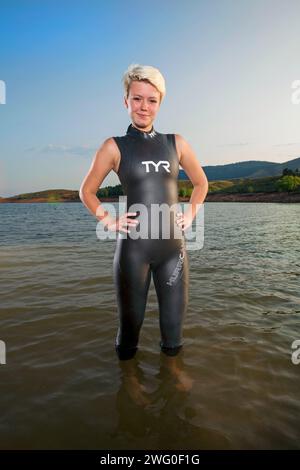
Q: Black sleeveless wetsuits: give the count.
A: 1